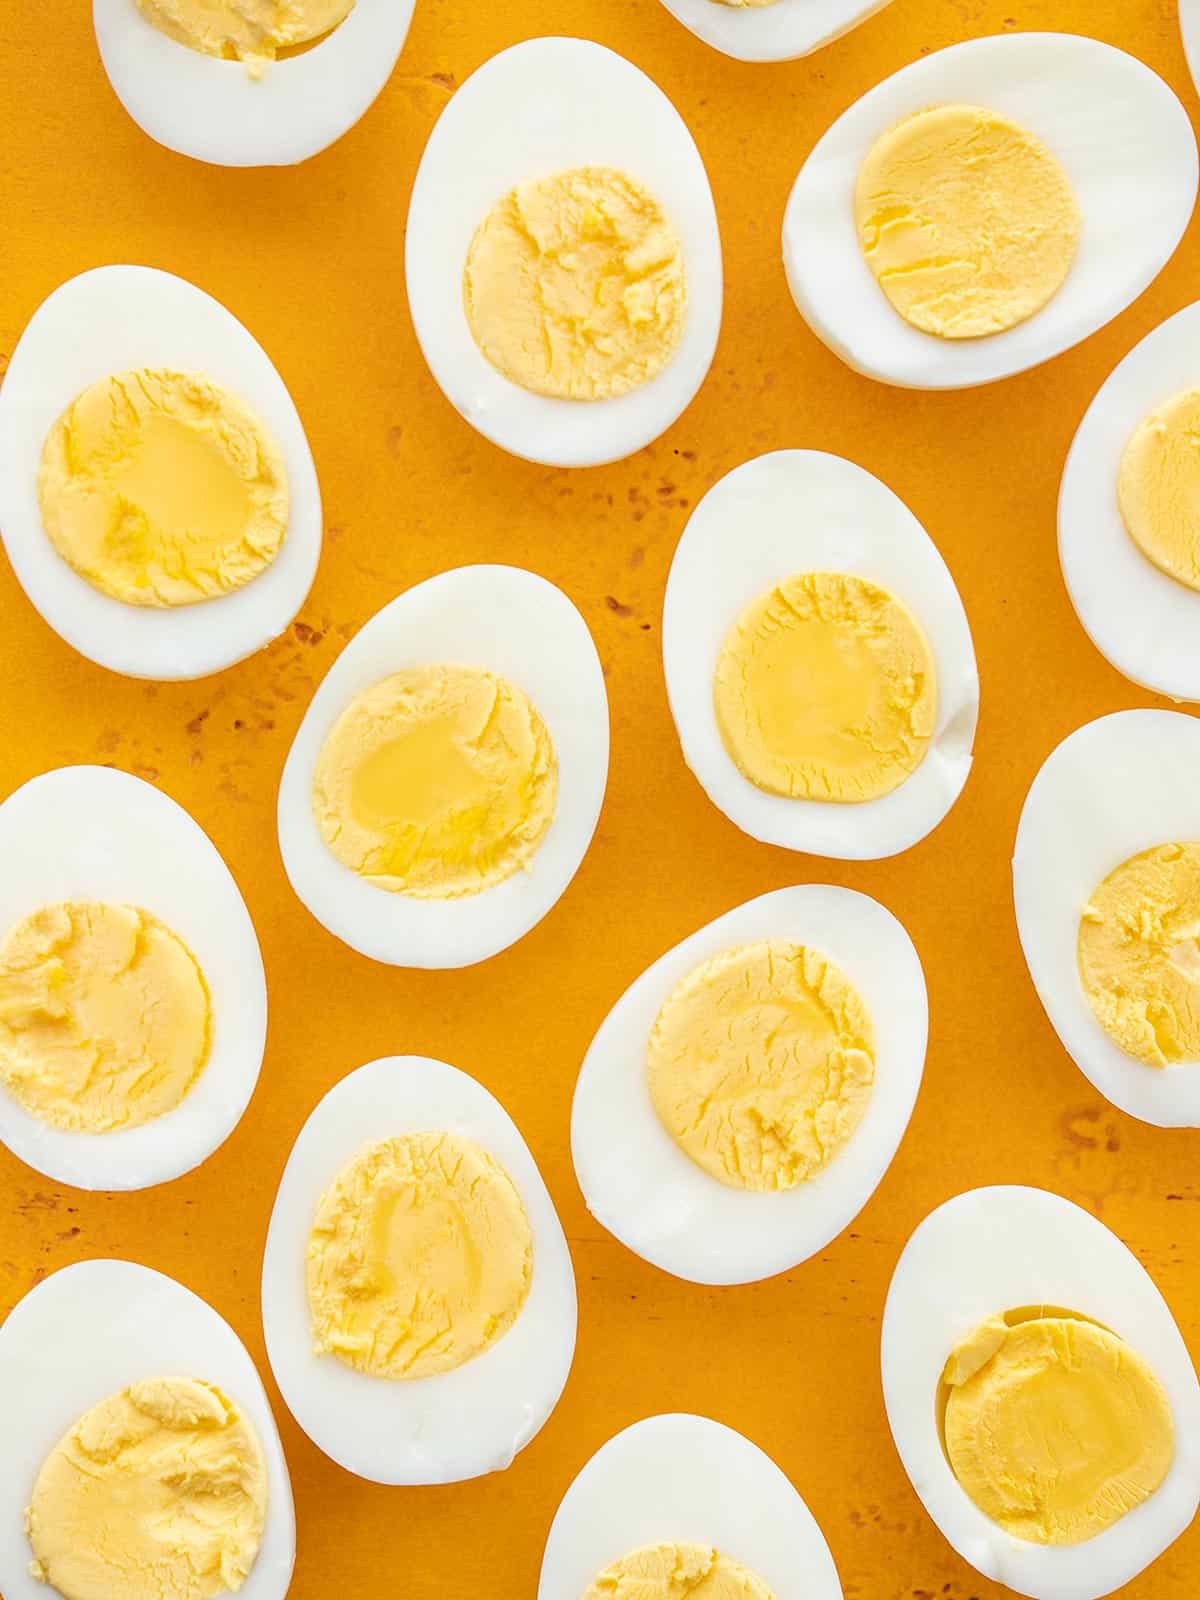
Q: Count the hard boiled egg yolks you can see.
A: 15